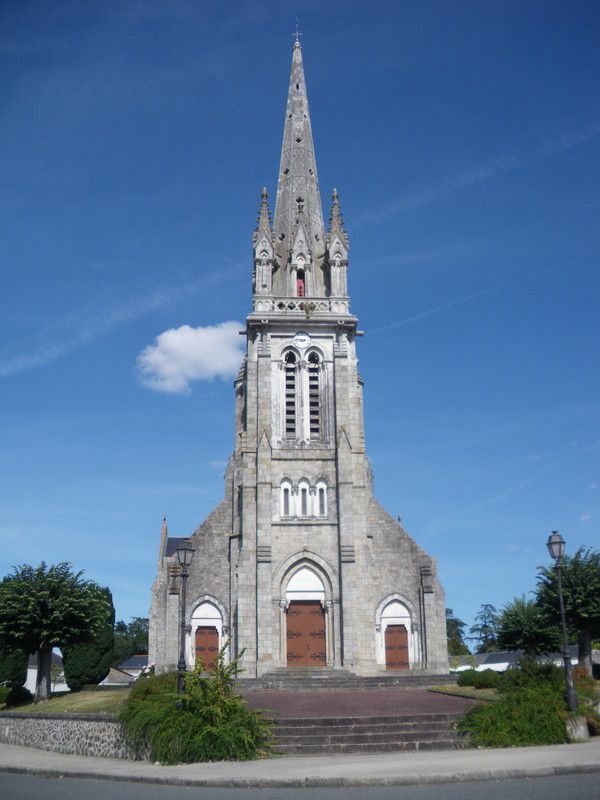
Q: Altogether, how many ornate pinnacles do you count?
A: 2